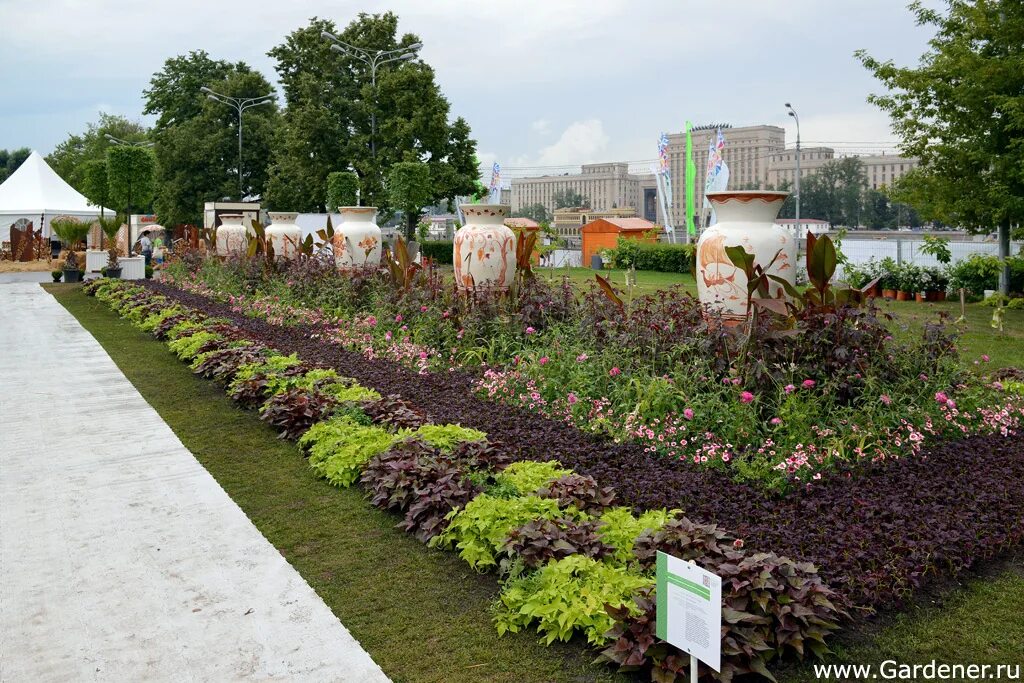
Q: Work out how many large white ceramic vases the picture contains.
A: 5